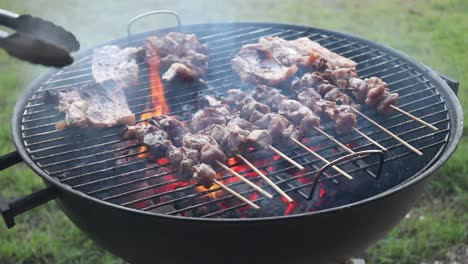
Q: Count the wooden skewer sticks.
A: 9